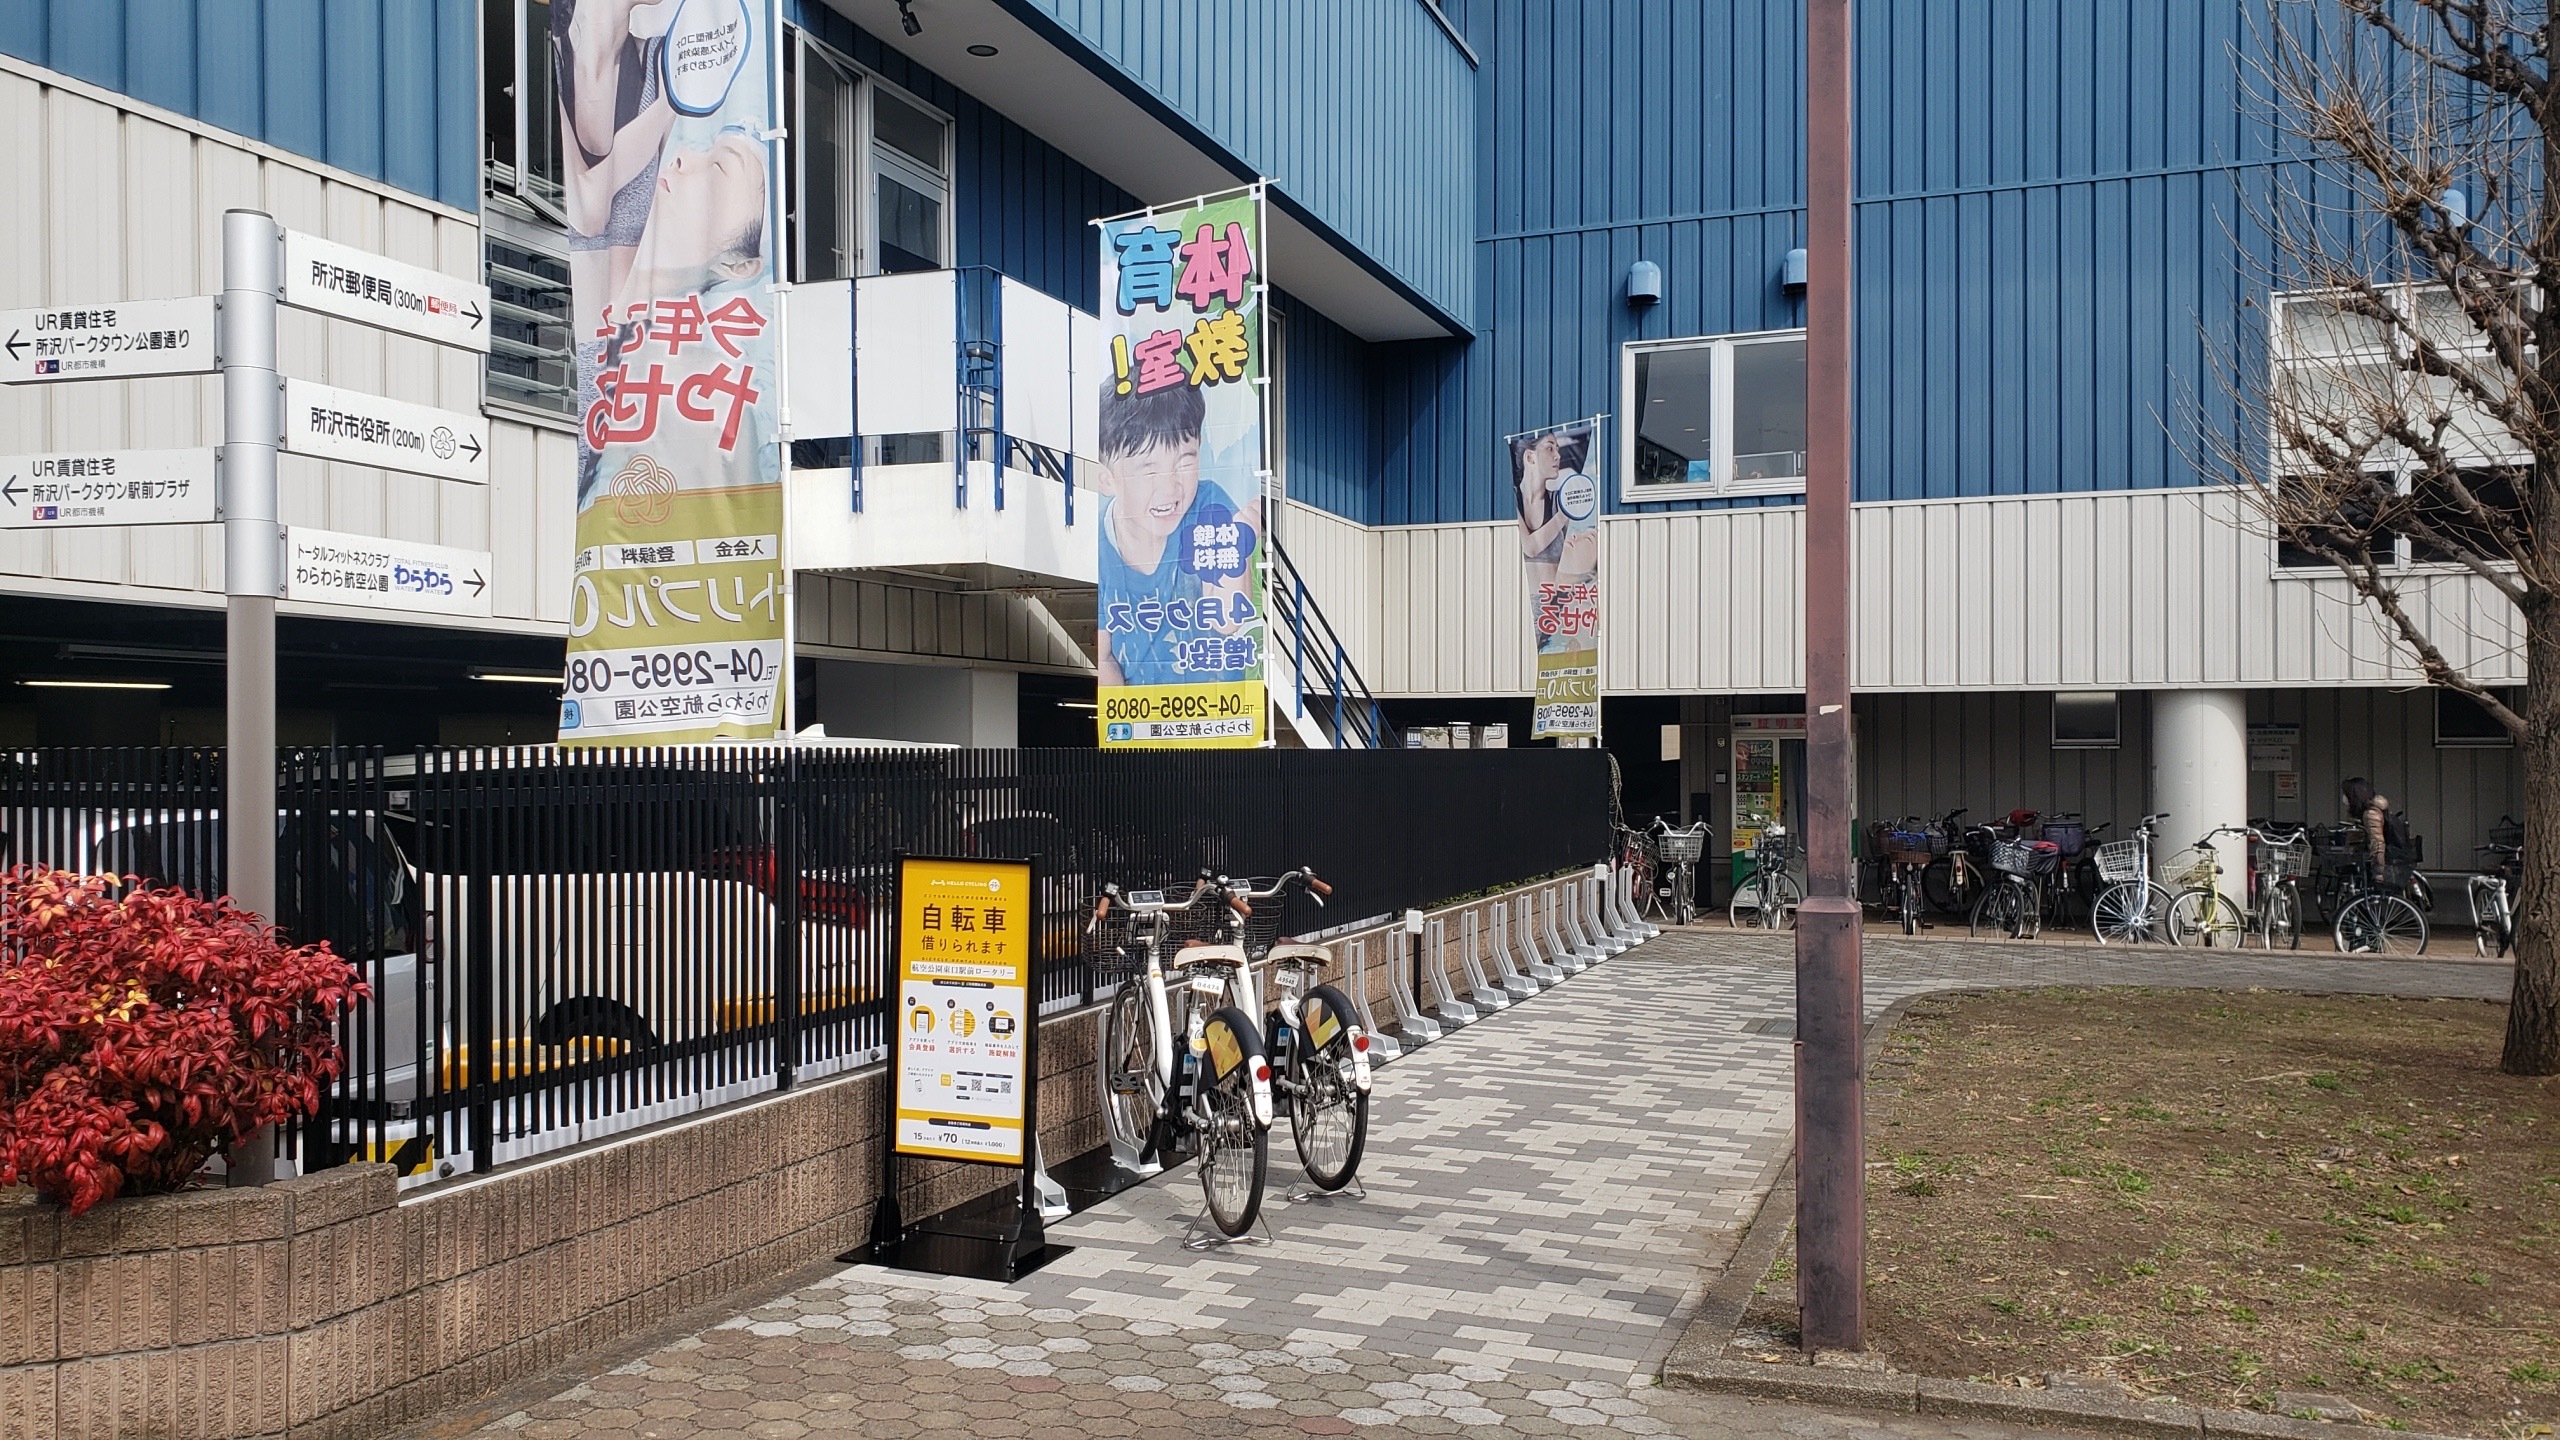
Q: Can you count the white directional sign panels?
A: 5